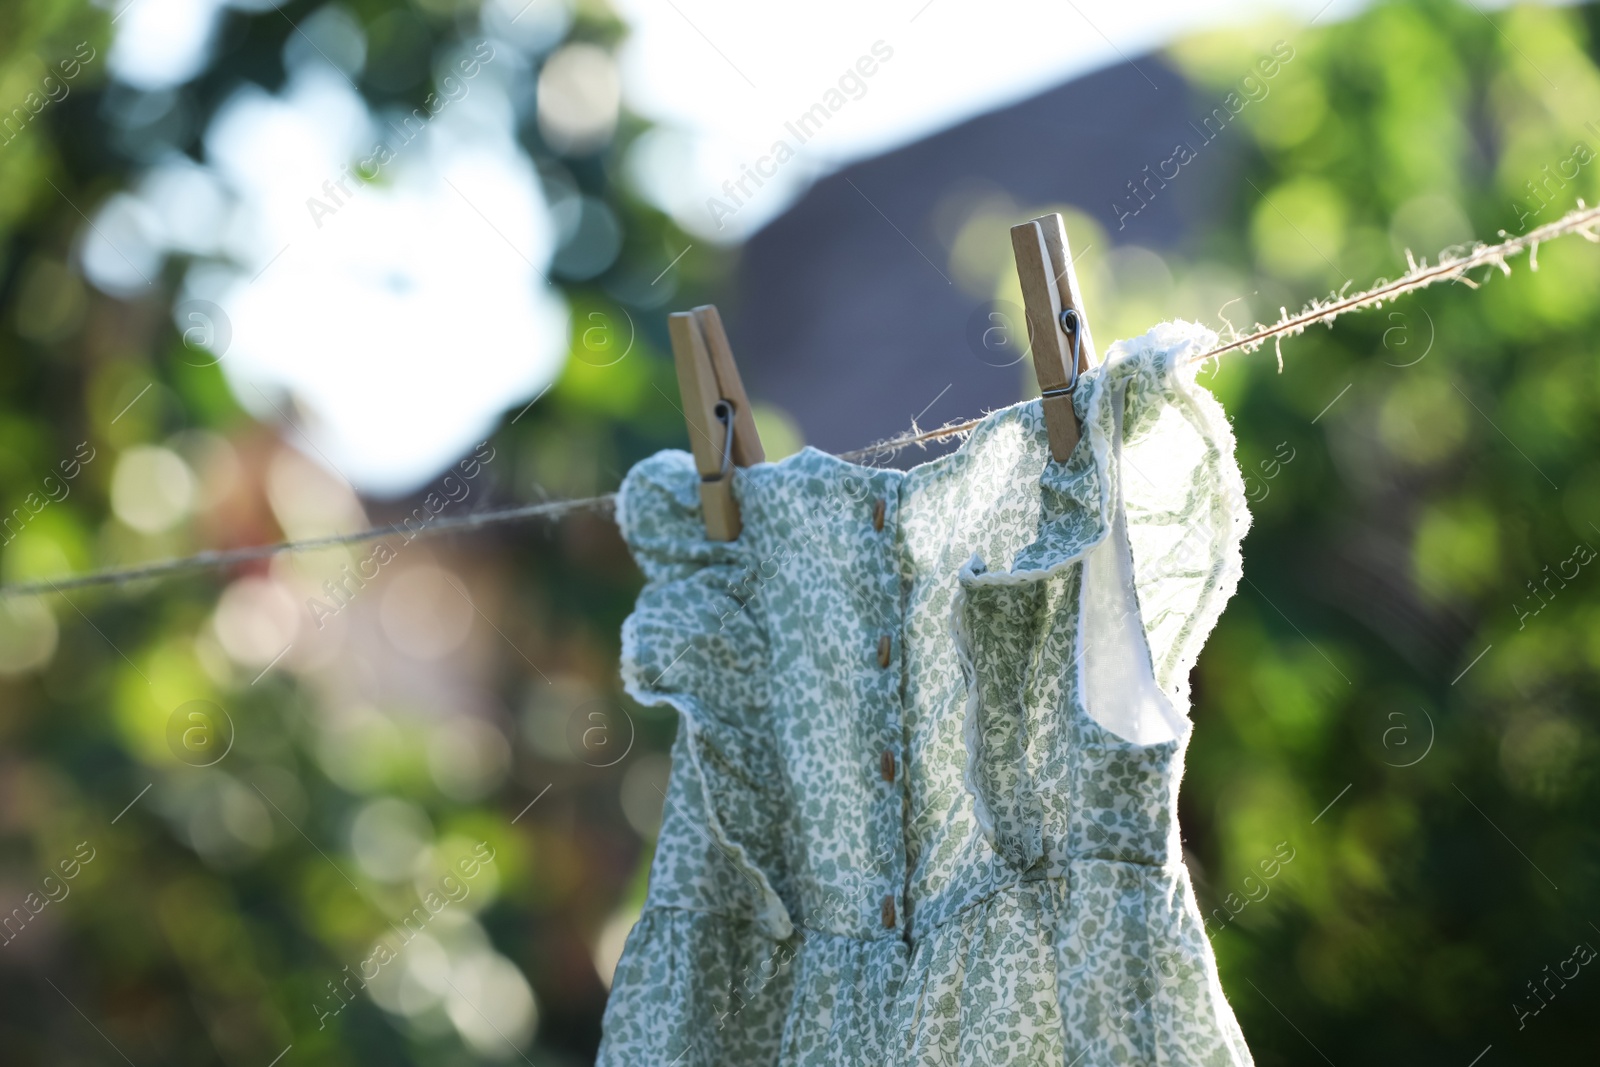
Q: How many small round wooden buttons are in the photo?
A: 4